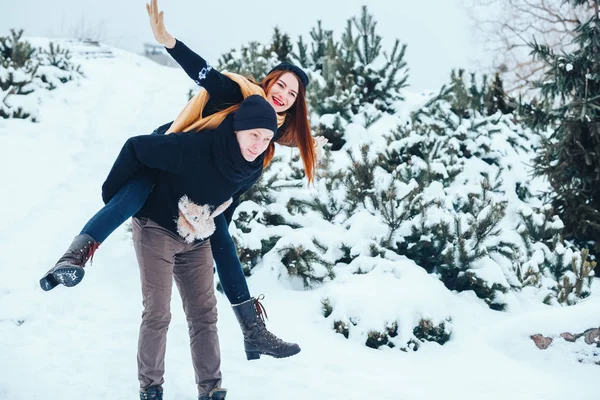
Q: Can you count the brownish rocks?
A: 3